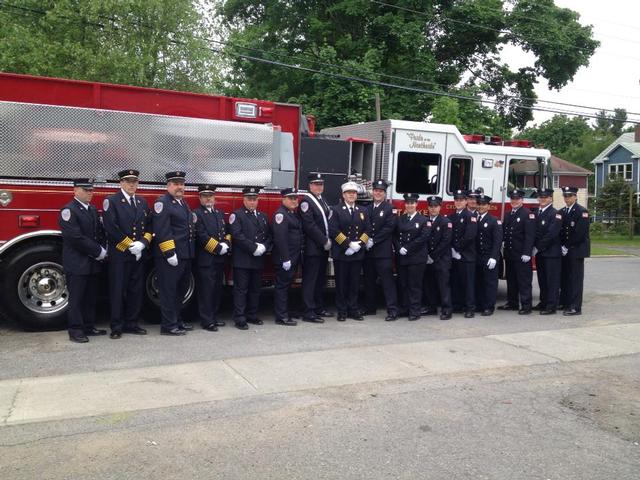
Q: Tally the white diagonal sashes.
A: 1